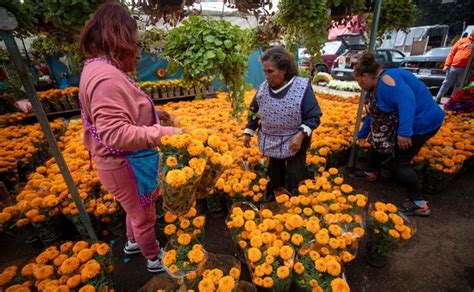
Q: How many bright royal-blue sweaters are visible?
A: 1